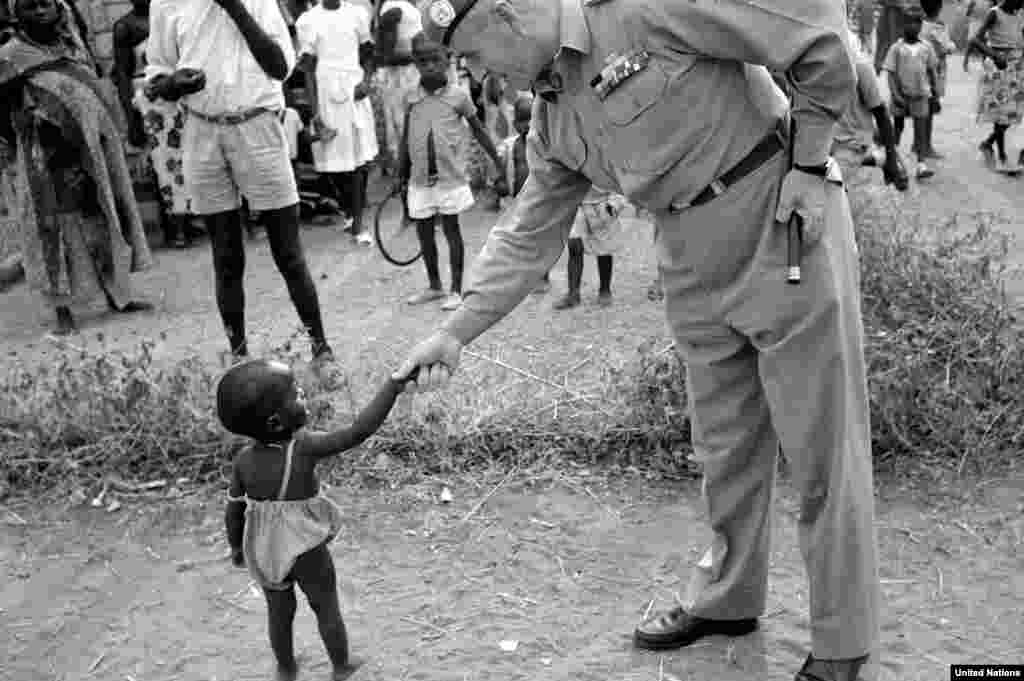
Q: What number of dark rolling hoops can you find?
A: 1